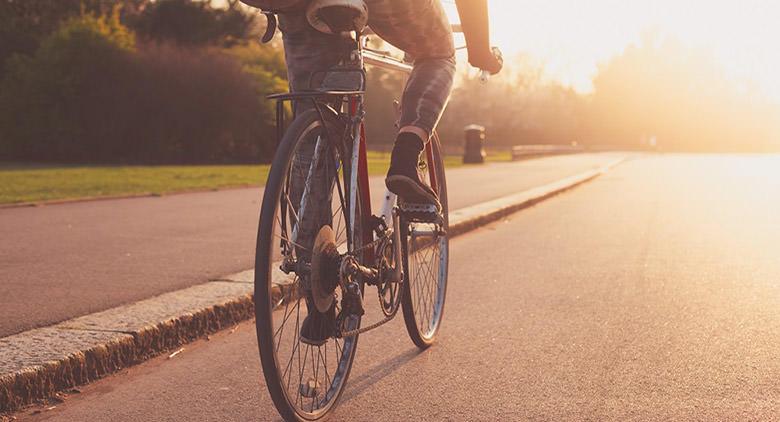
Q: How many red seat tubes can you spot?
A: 1